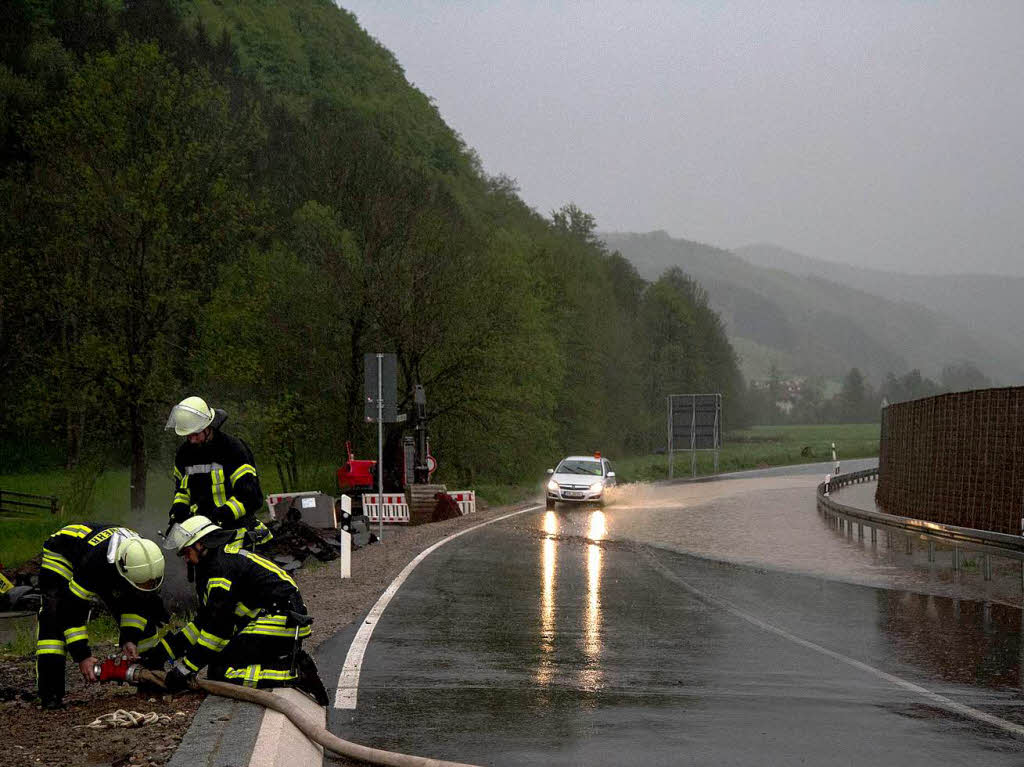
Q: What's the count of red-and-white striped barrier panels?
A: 3